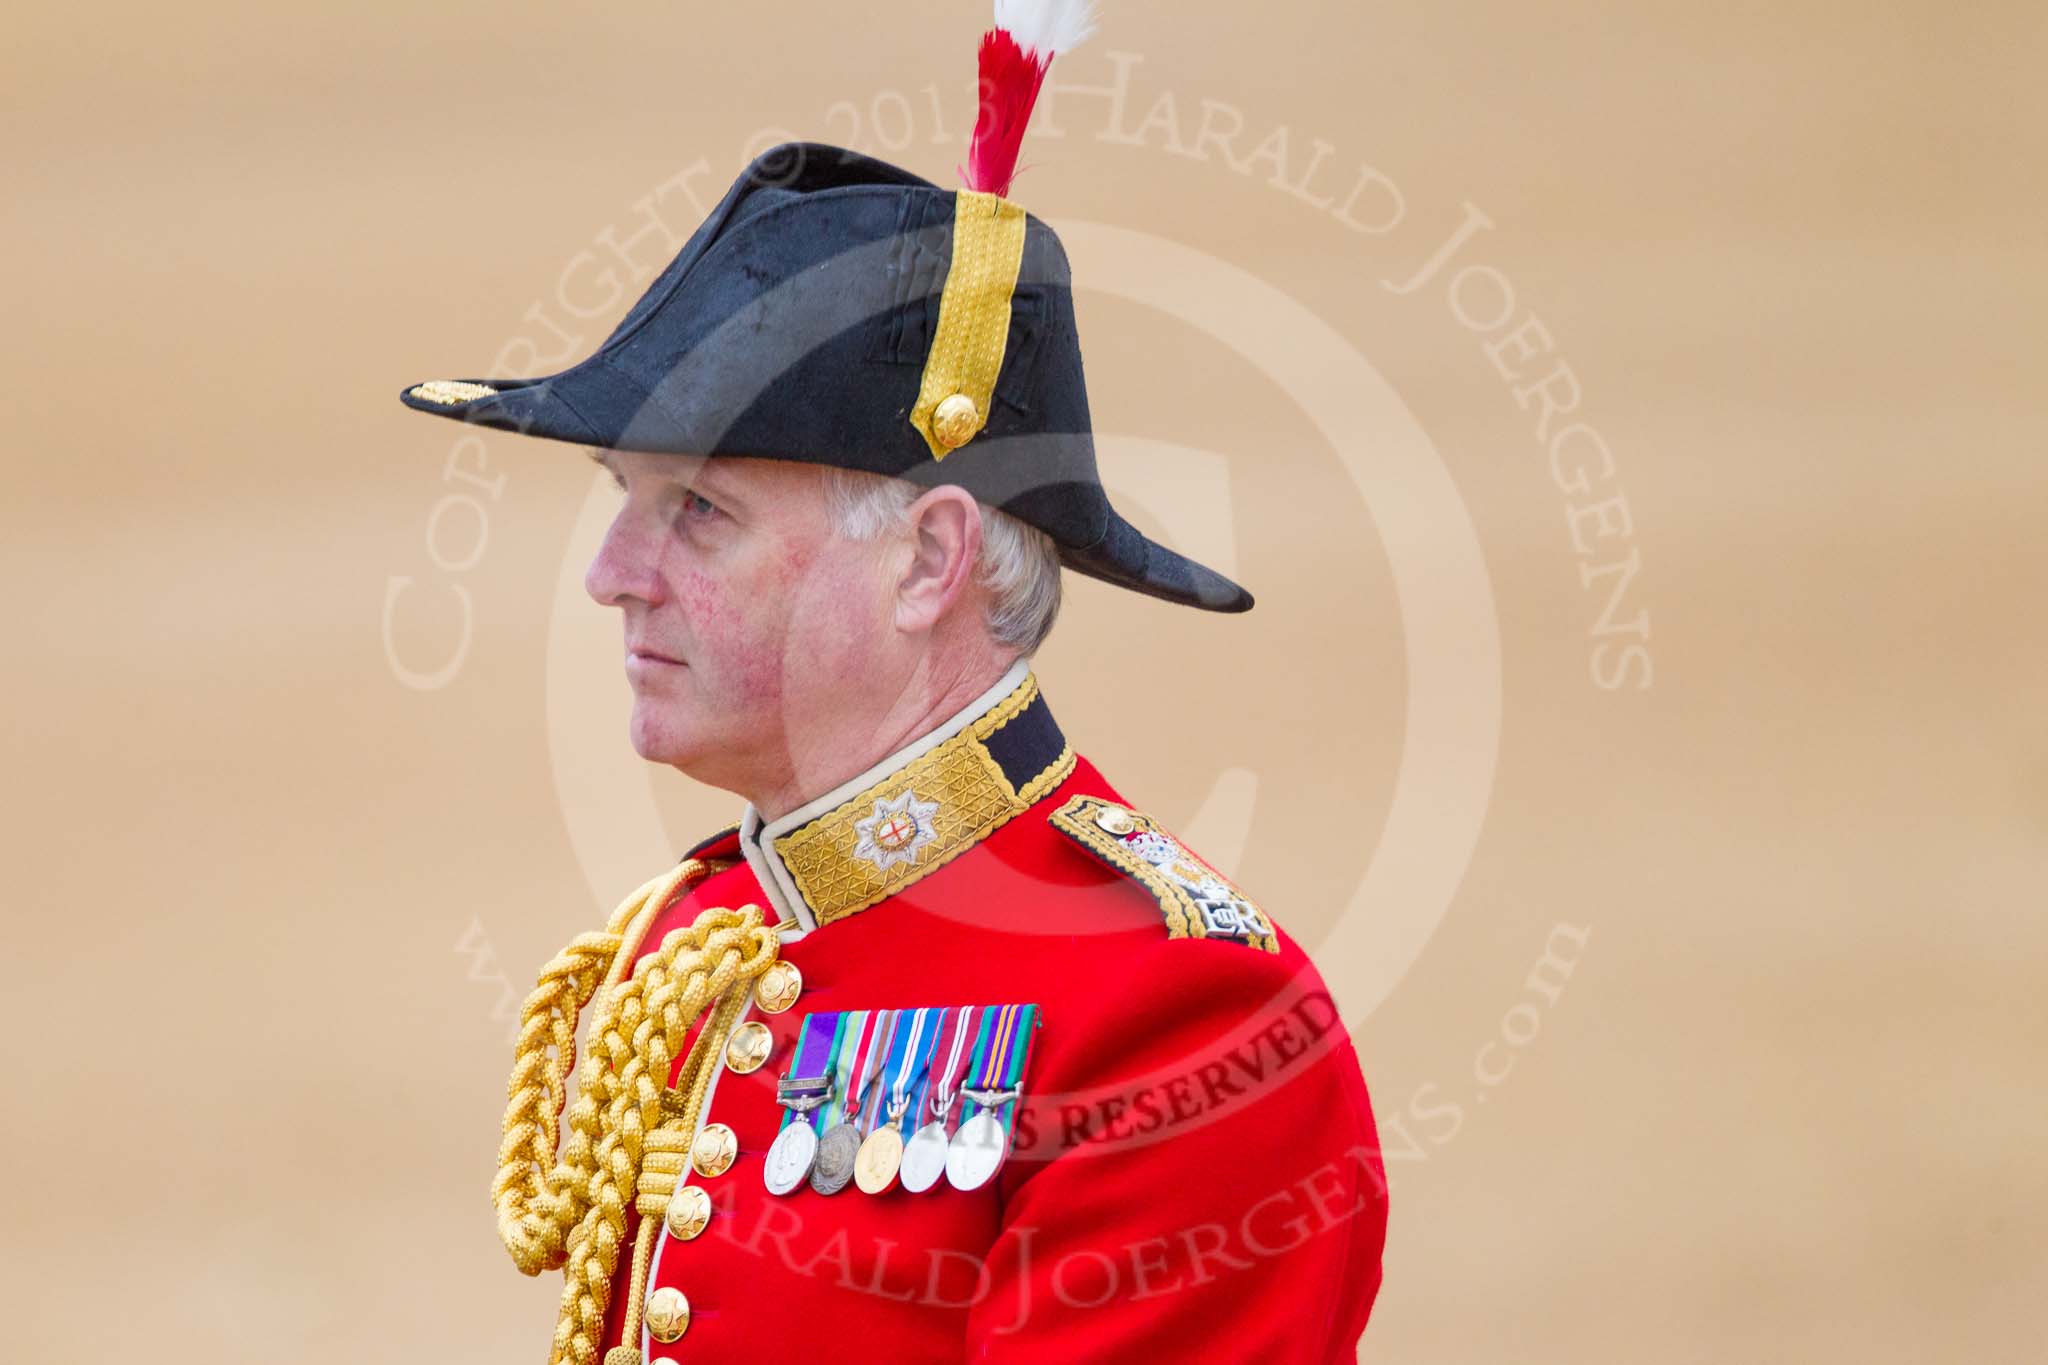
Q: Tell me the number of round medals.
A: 5